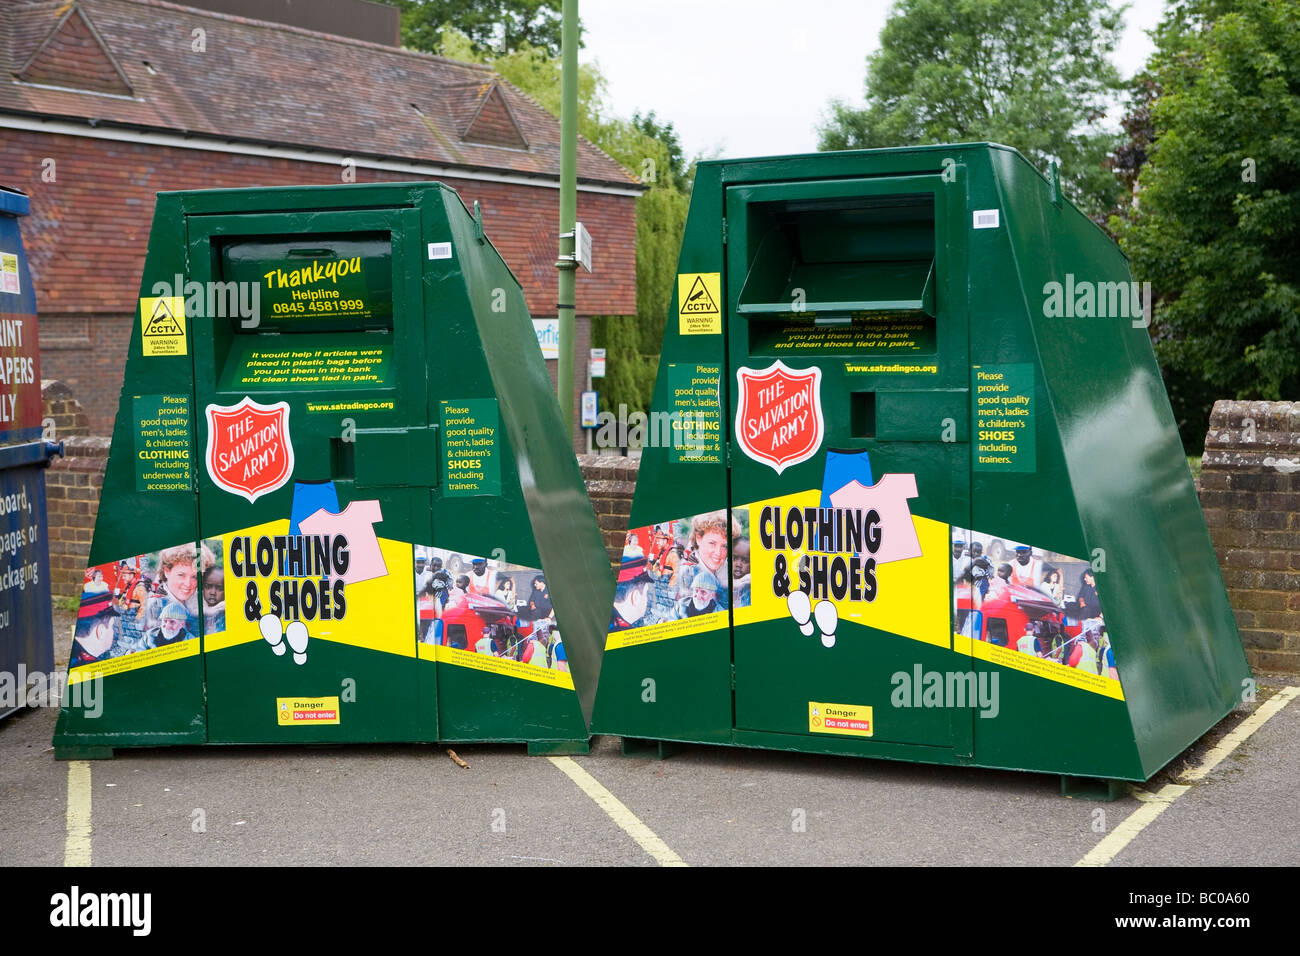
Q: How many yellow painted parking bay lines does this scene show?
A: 3